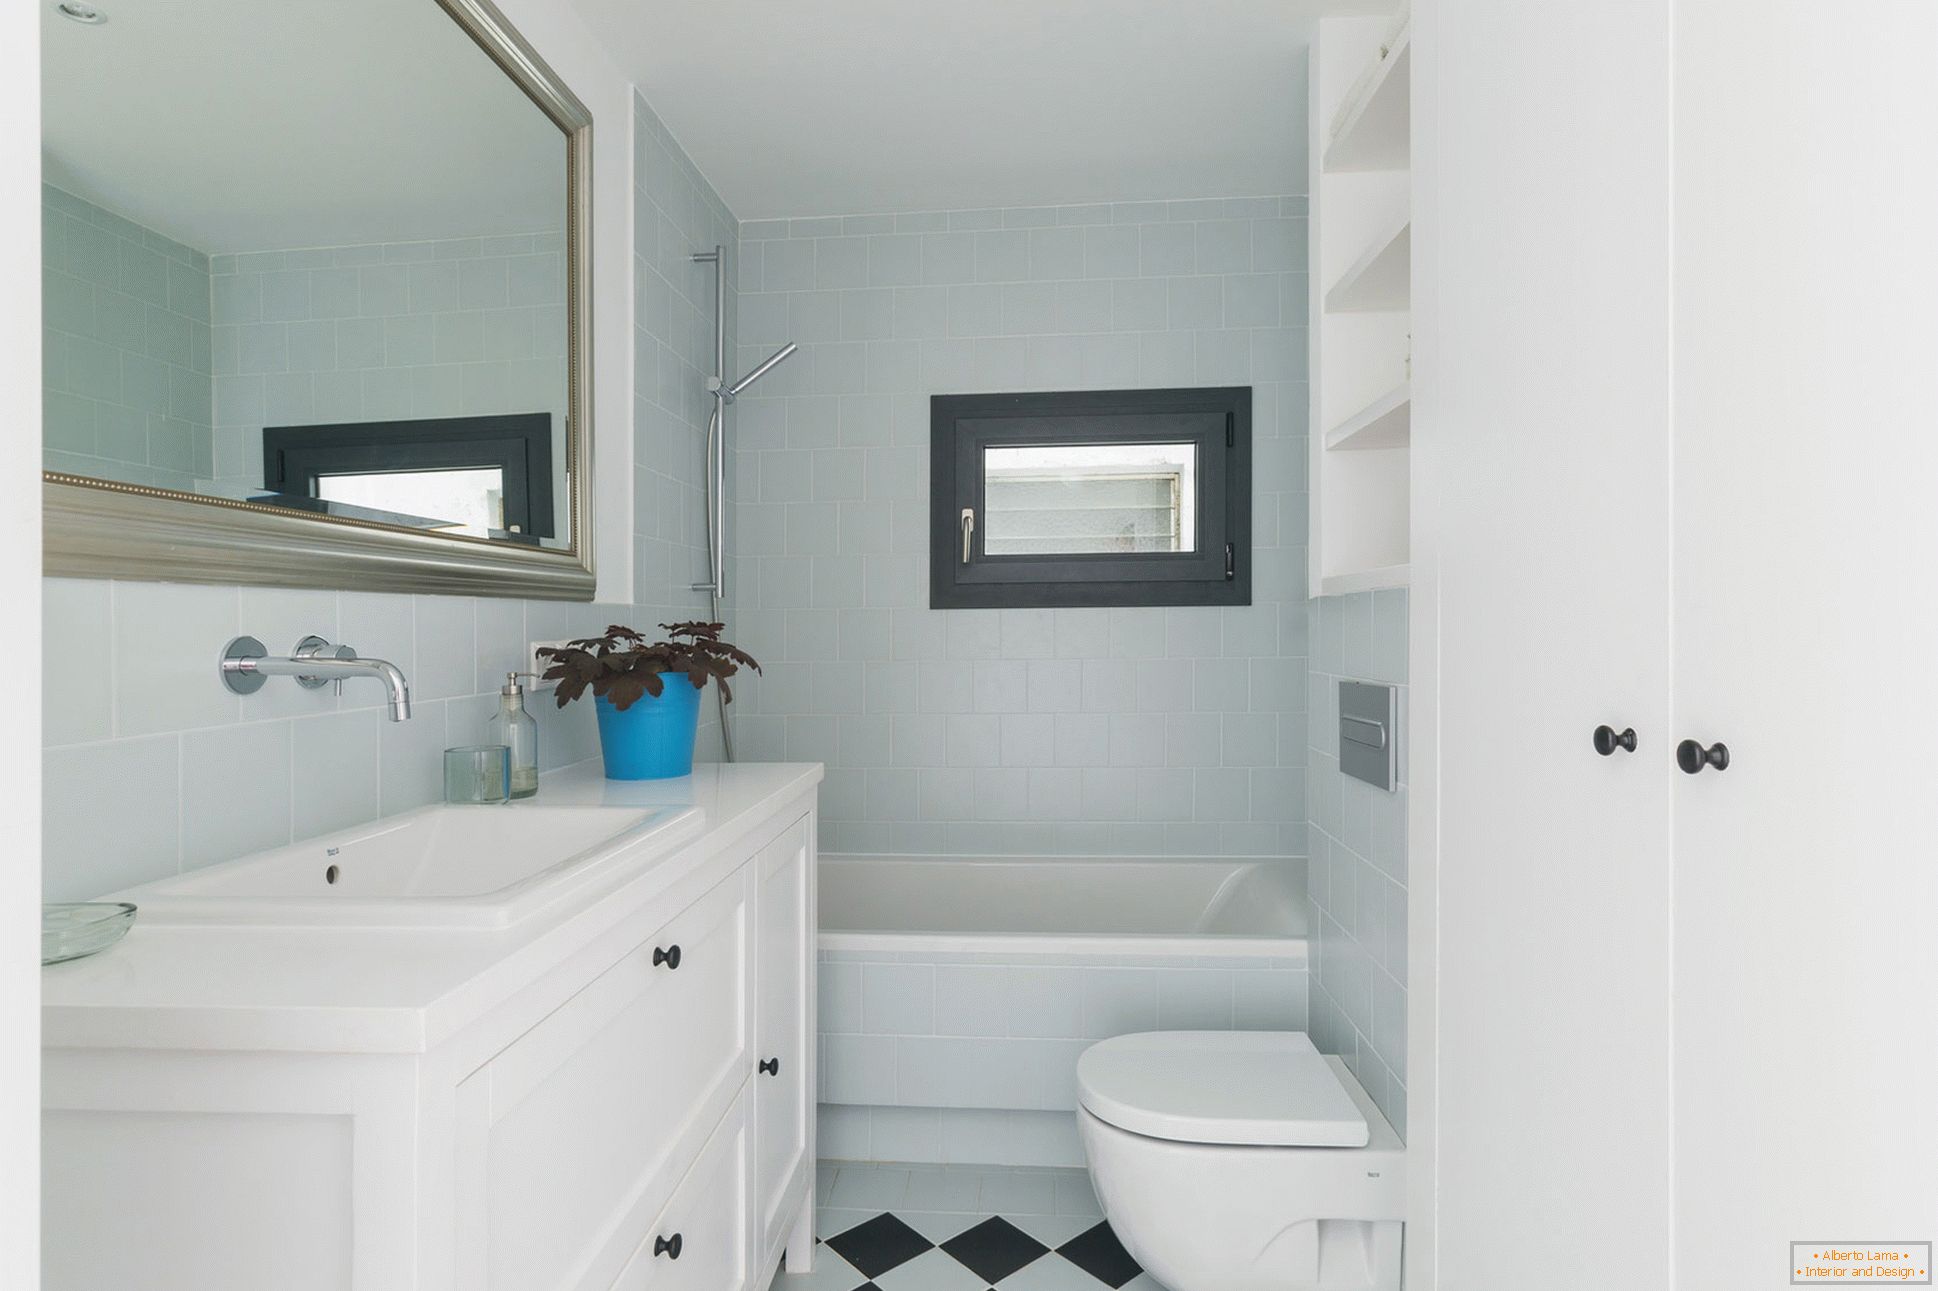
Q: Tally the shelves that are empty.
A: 2